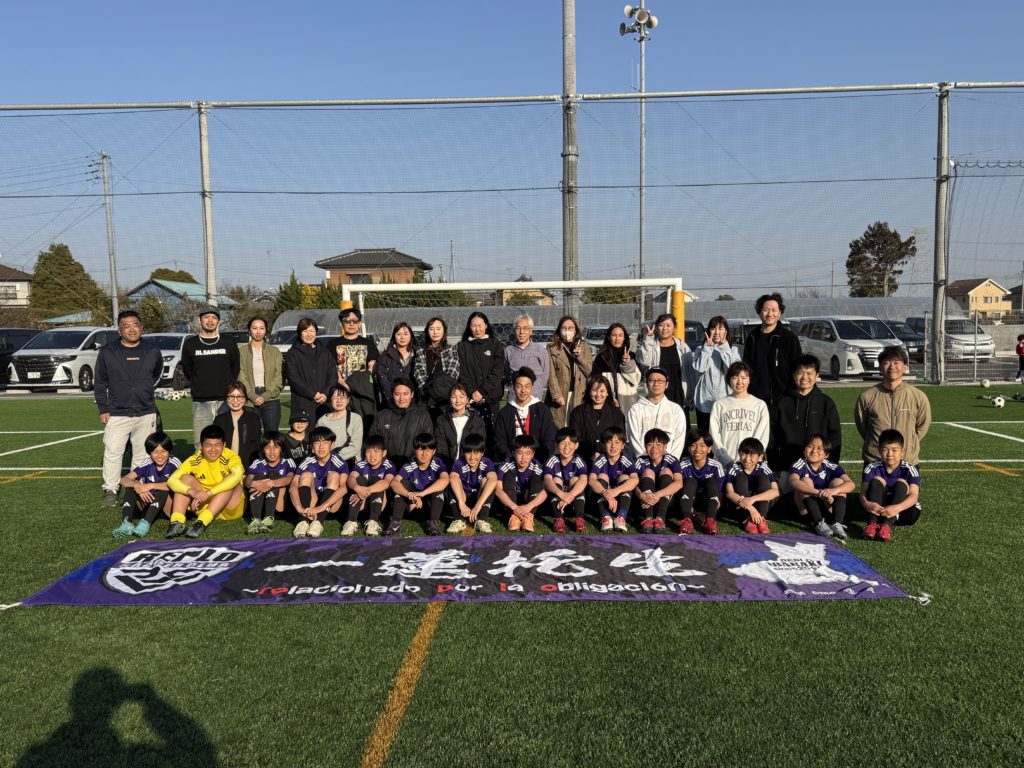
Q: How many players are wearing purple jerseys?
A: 14